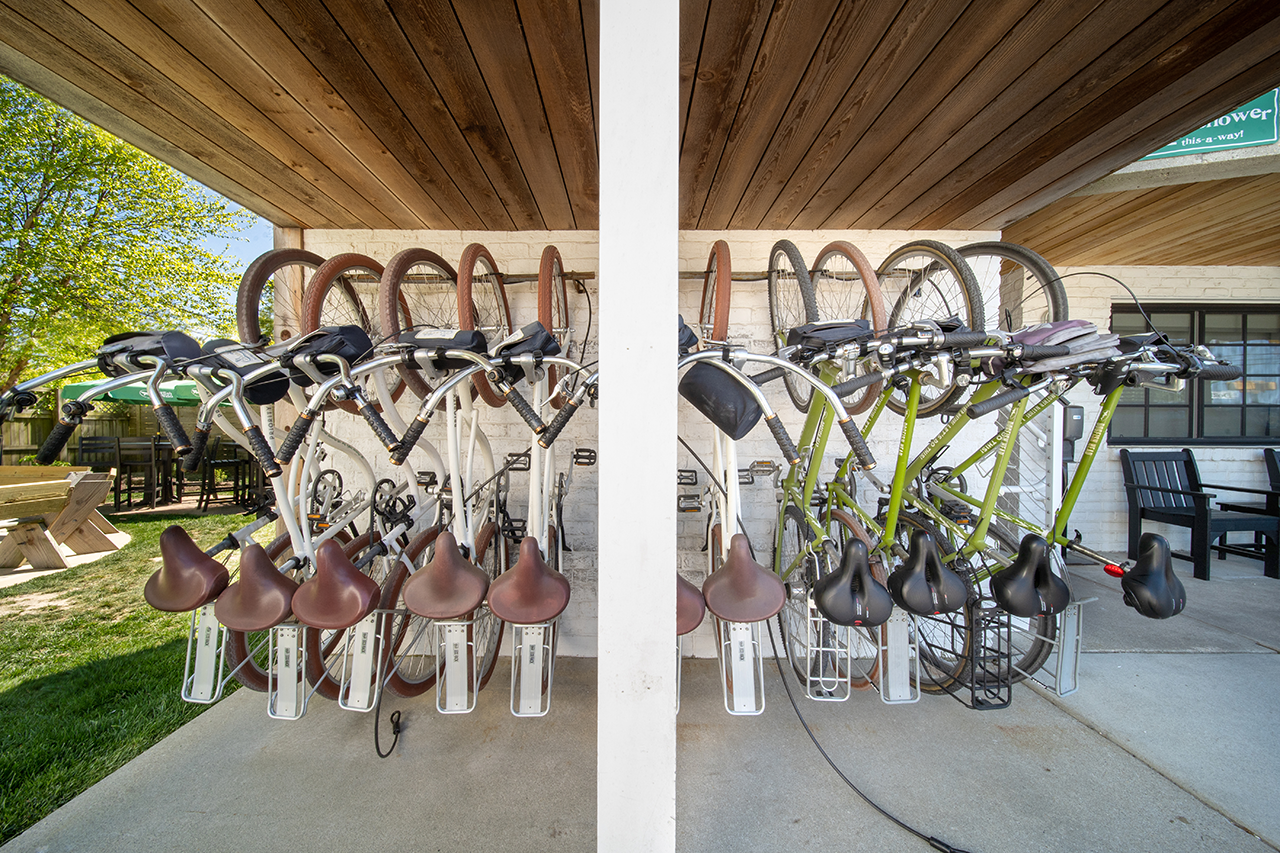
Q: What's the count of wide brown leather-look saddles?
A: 7